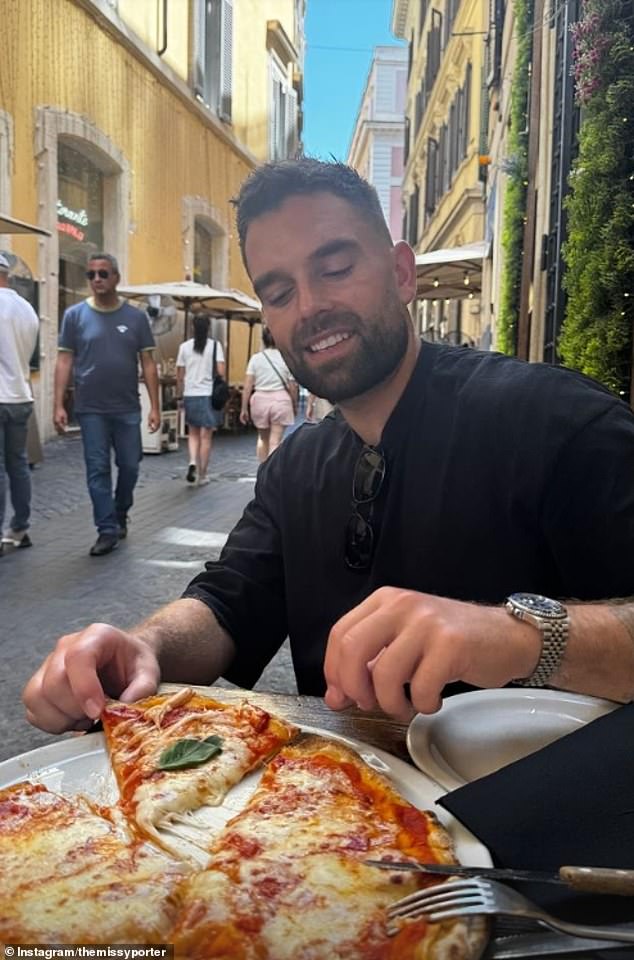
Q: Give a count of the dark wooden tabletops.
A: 1